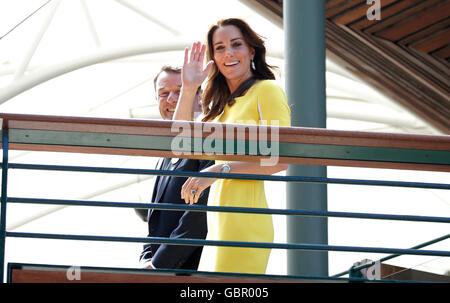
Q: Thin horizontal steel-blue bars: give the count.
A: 3